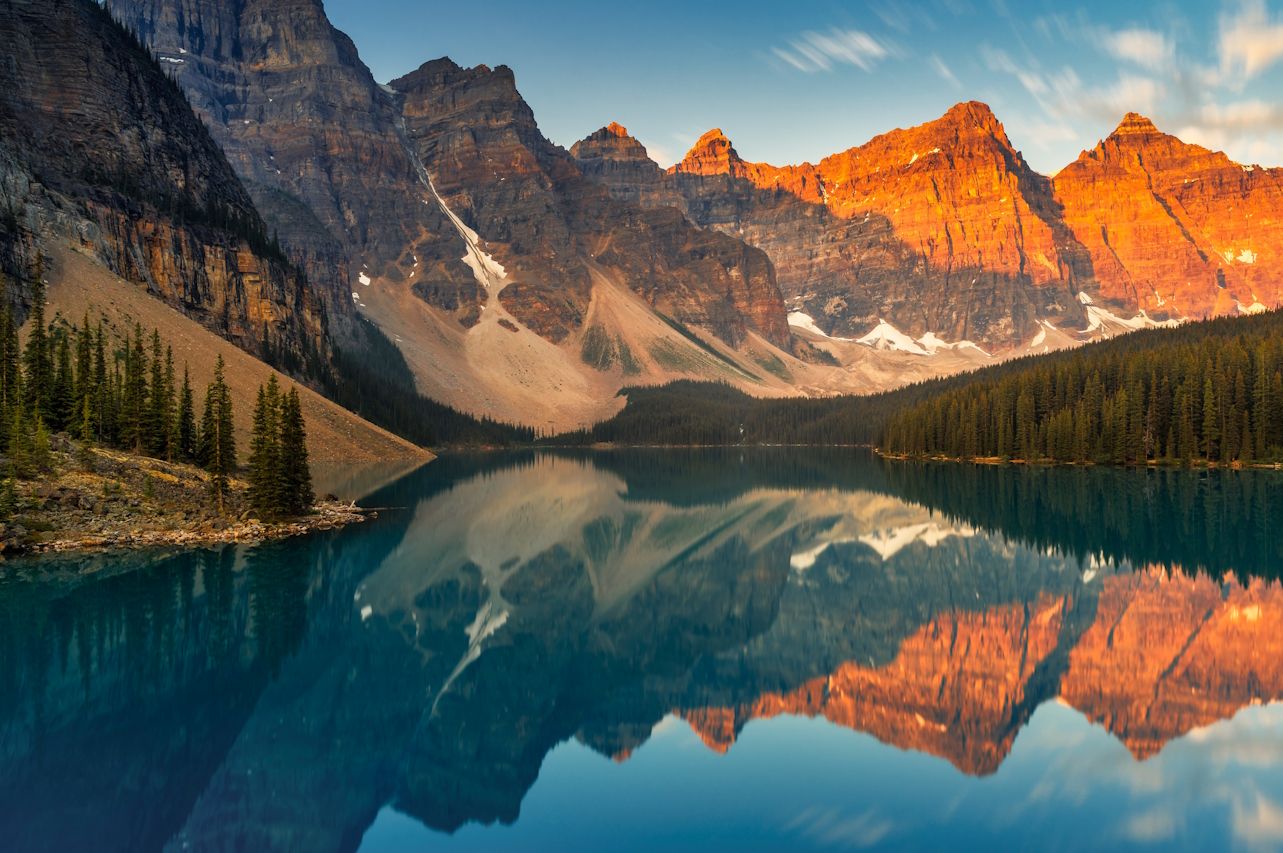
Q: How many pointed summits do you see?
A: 5